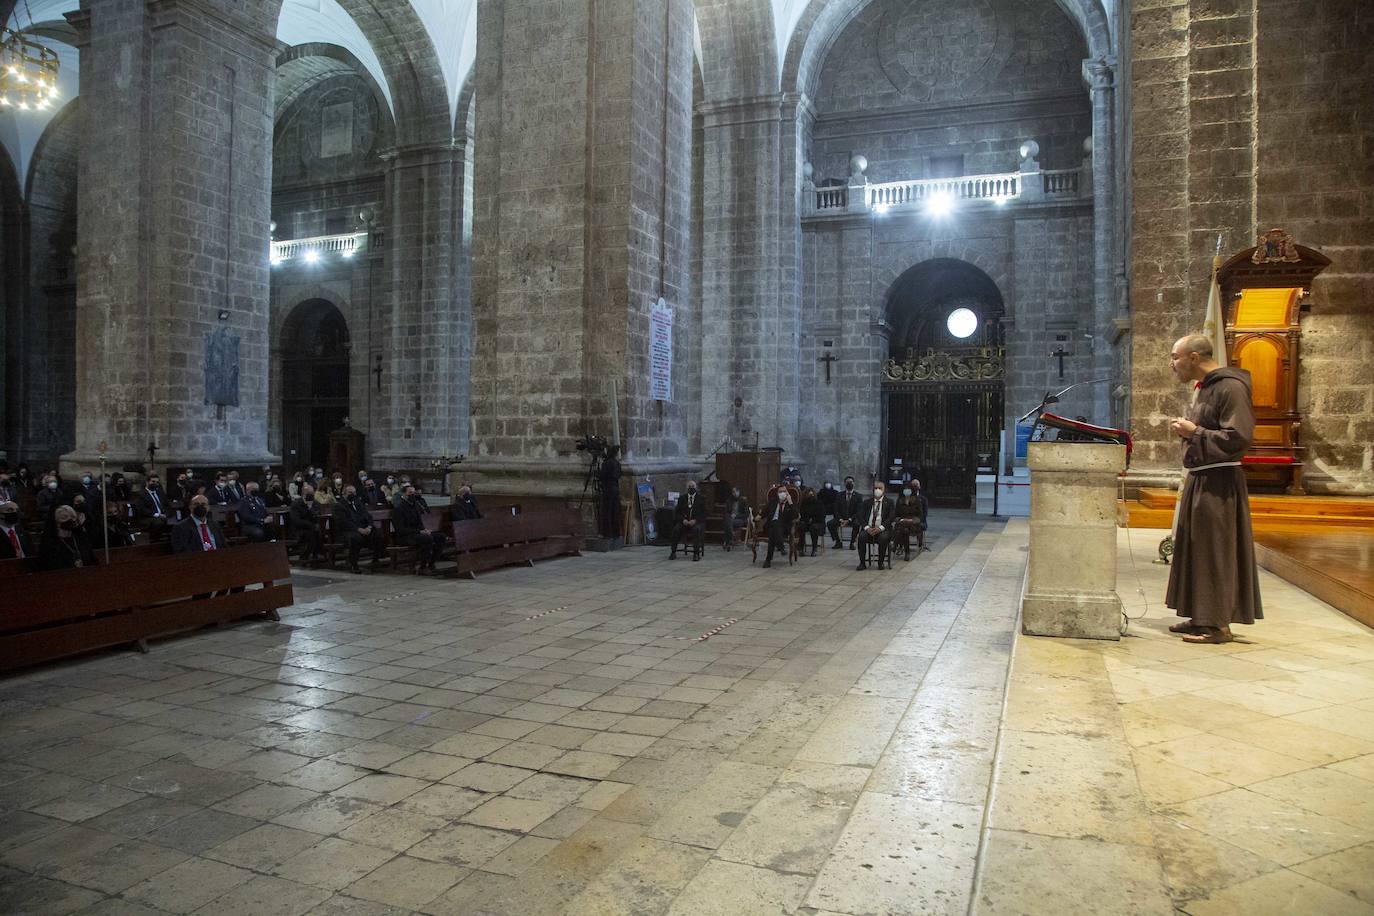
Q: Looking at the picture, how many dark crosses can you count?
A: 3